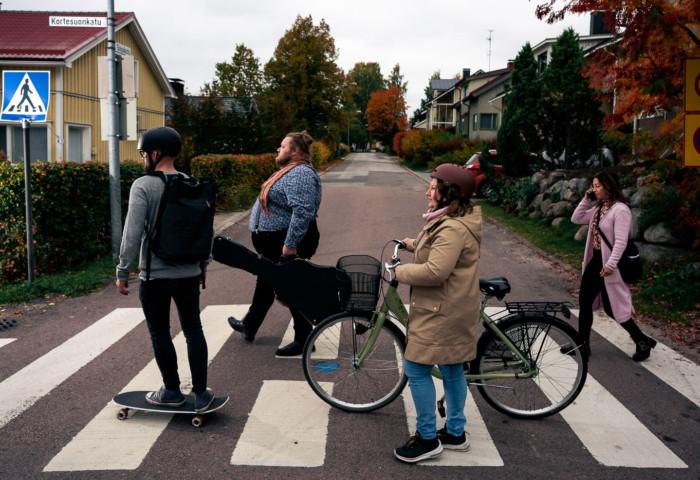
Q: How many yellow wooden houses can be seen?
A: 1